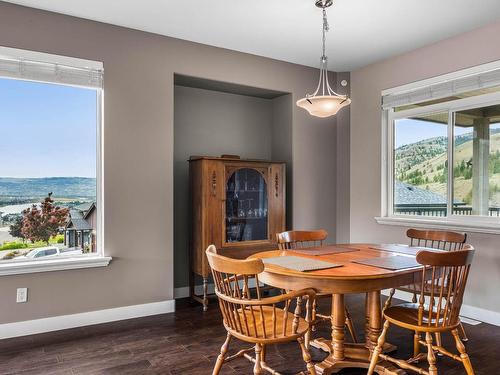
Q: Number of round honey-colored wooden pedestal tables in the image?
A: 1